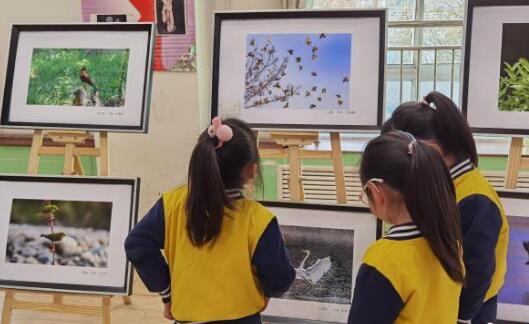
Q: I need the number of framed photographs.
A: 6